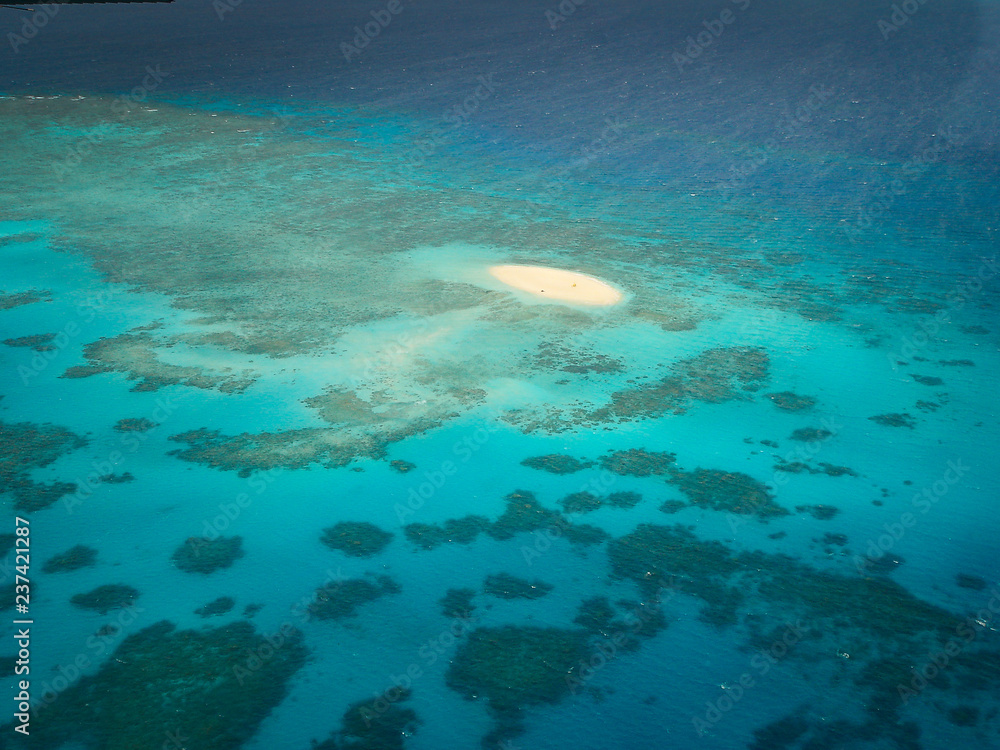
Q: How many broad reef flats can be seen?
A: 1